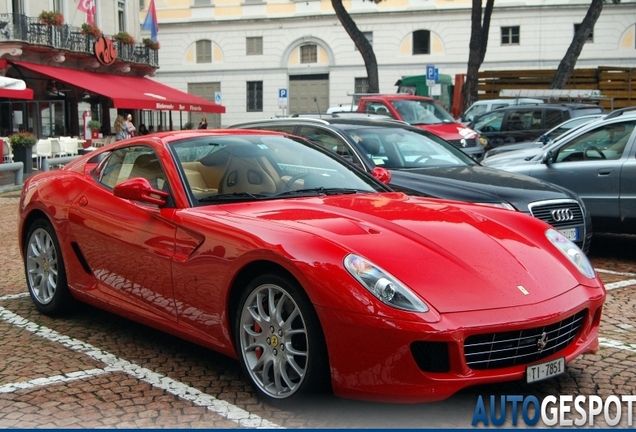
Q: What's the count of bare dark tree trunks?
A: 3